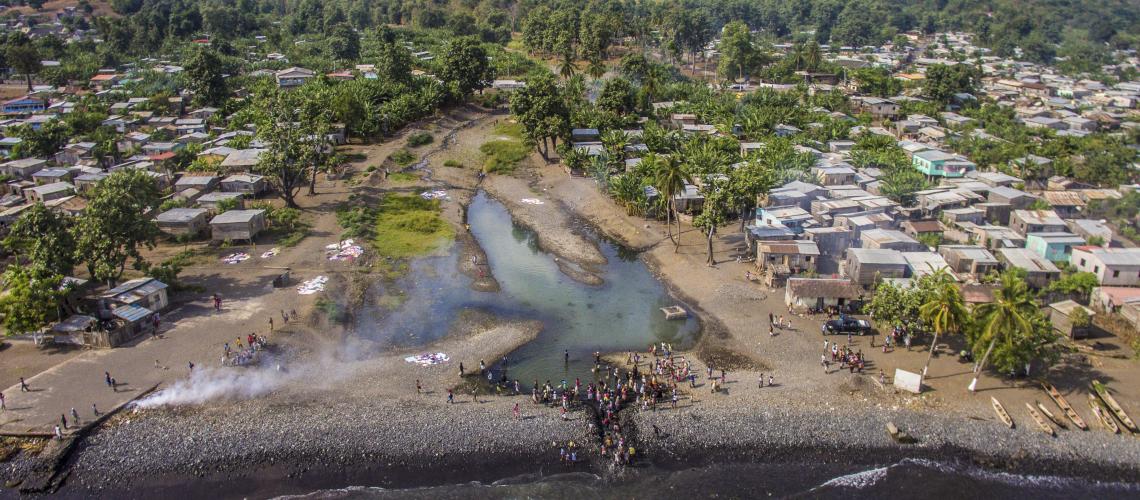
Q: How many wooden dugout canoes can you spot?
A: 6